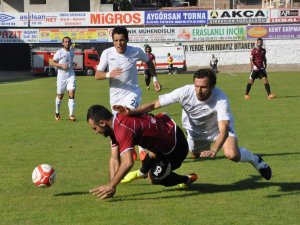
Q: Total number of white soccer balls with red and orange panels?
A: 1